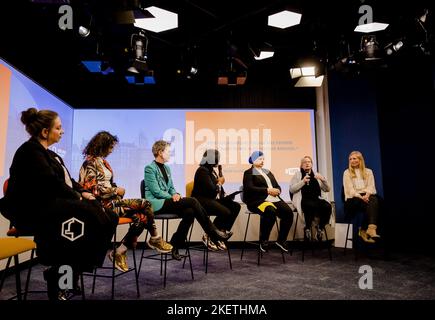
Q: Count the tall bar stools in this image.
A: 8